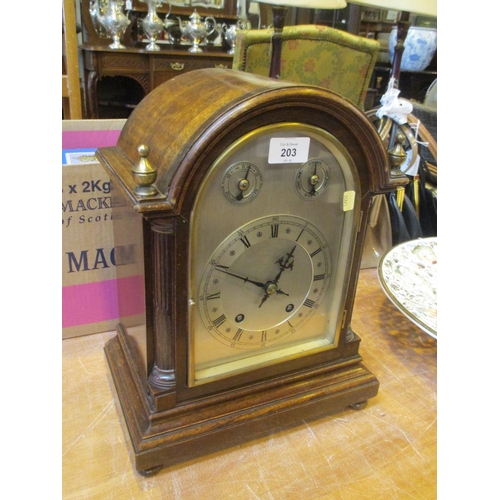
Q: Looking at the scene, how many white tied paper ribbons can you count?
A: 1